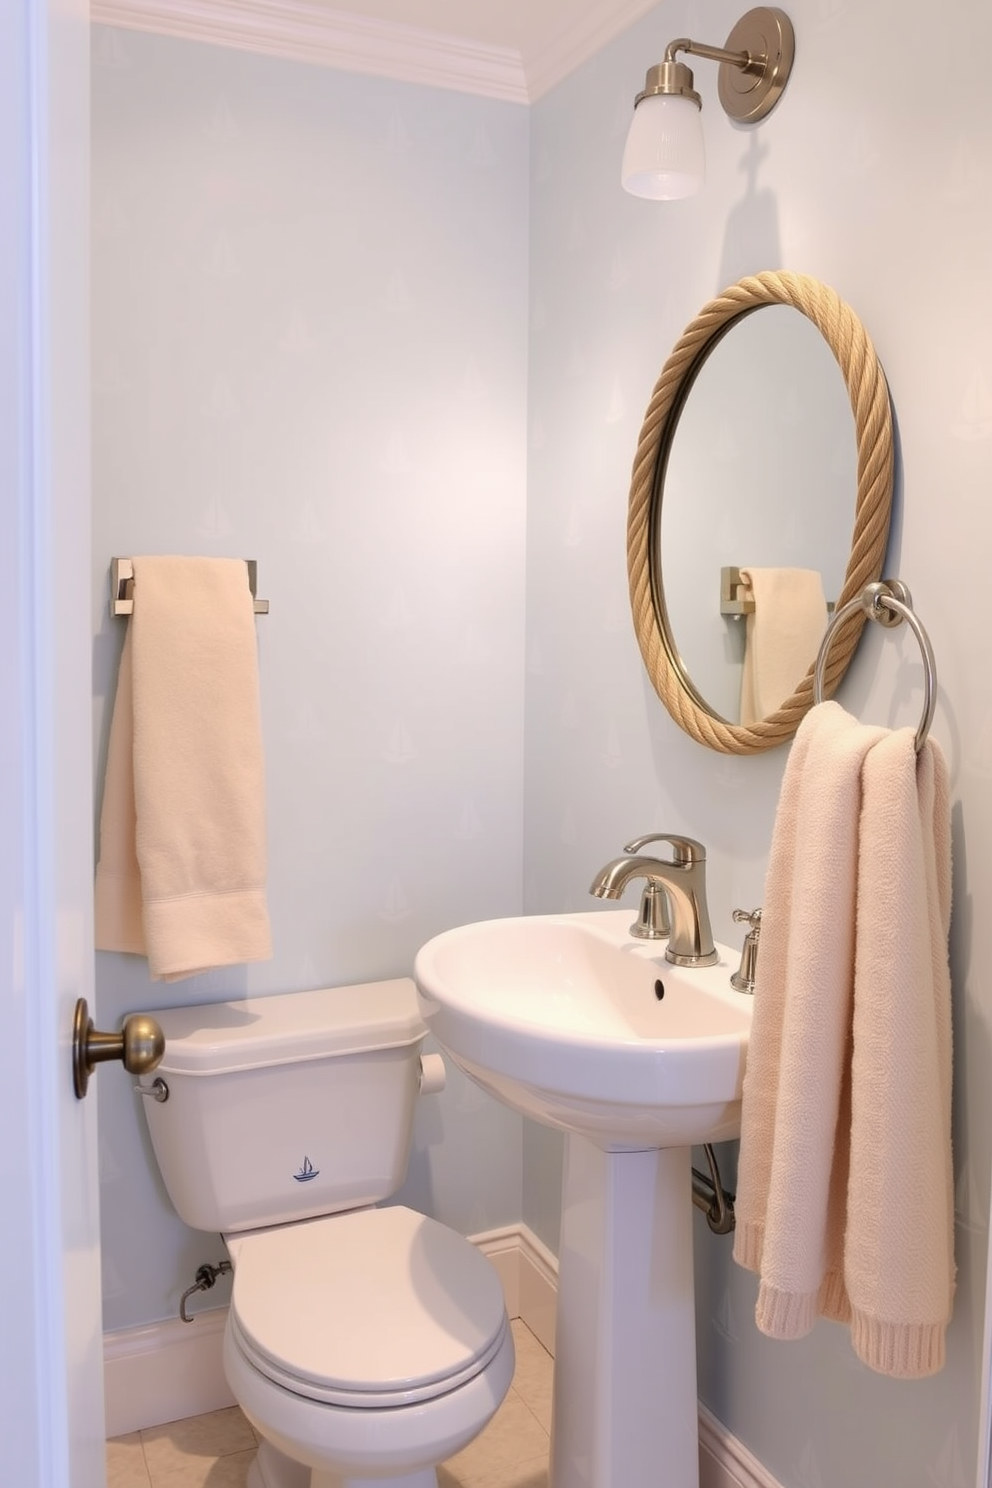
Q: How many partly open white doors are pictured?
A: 1